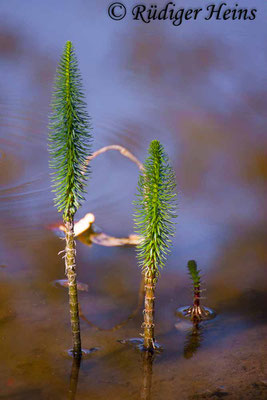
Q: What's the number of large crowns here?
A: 2